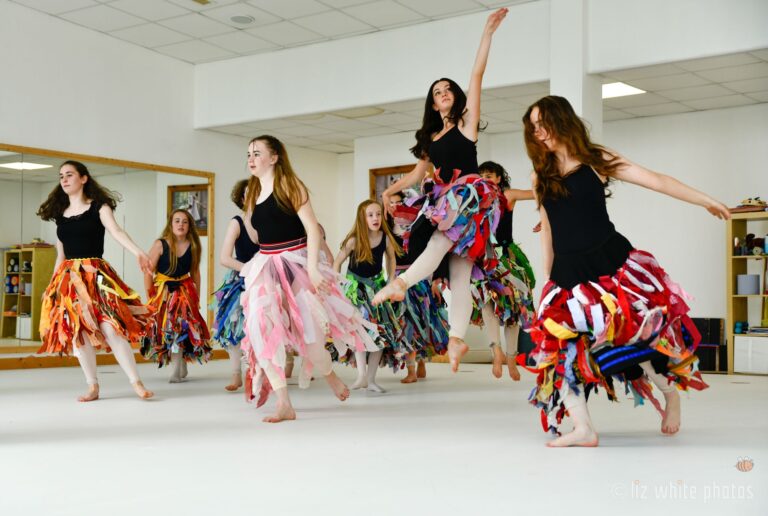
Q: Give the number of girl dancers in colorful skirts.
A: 9